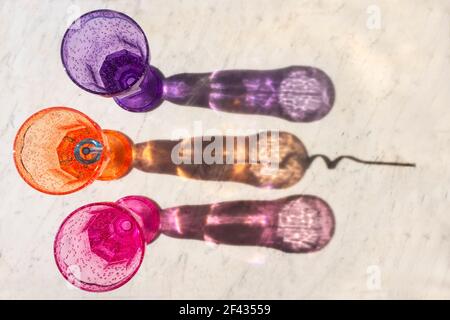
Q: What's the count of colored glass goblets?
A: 3